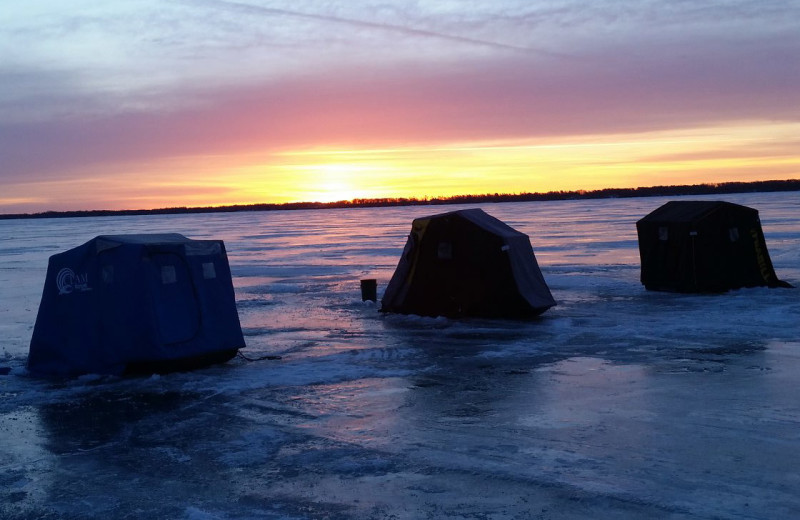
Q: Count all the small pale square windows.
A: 6